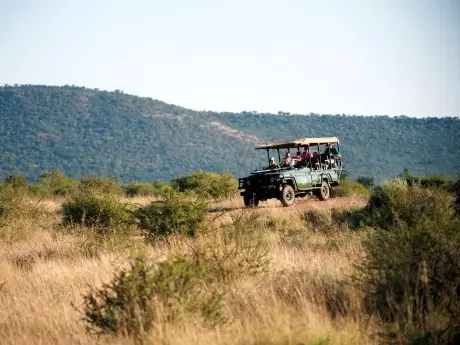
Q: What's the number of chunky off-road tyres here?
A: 3